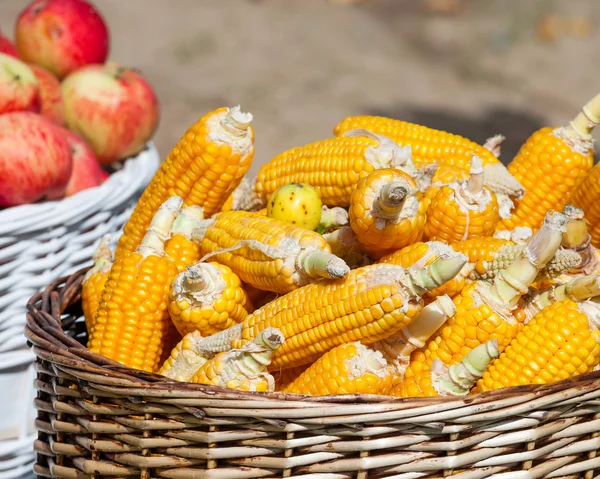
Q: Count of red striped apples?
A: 7